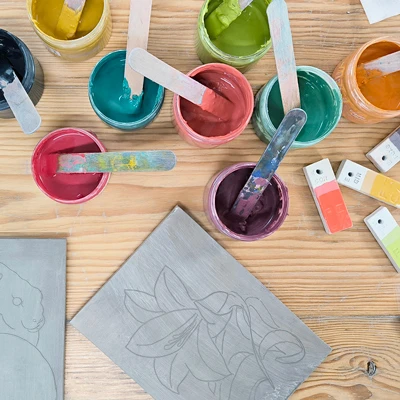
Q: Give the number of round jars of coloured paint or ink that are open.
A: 9